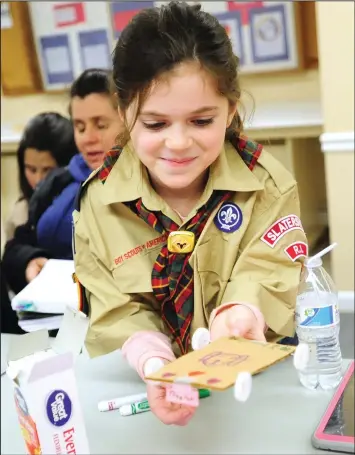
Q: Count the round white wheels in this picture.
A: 4